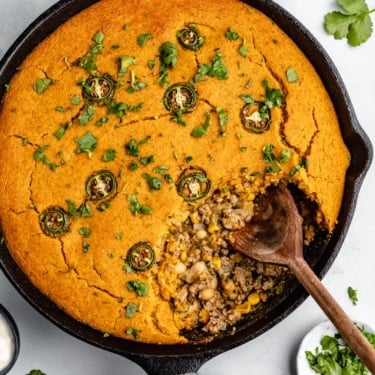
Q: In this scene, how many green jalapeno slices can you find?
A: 8